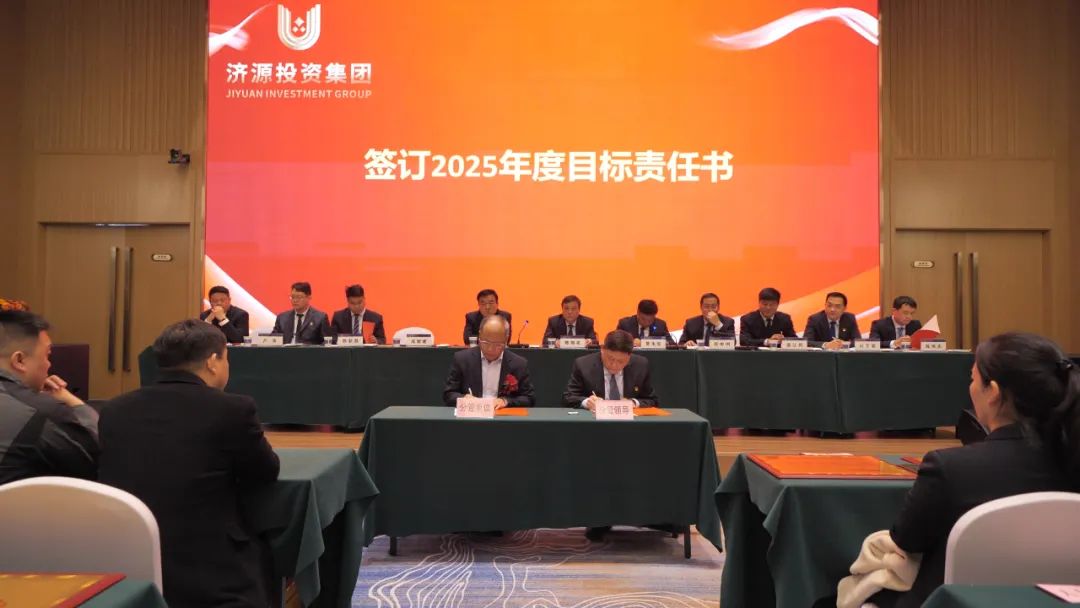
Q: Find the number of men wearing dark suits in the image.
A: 13